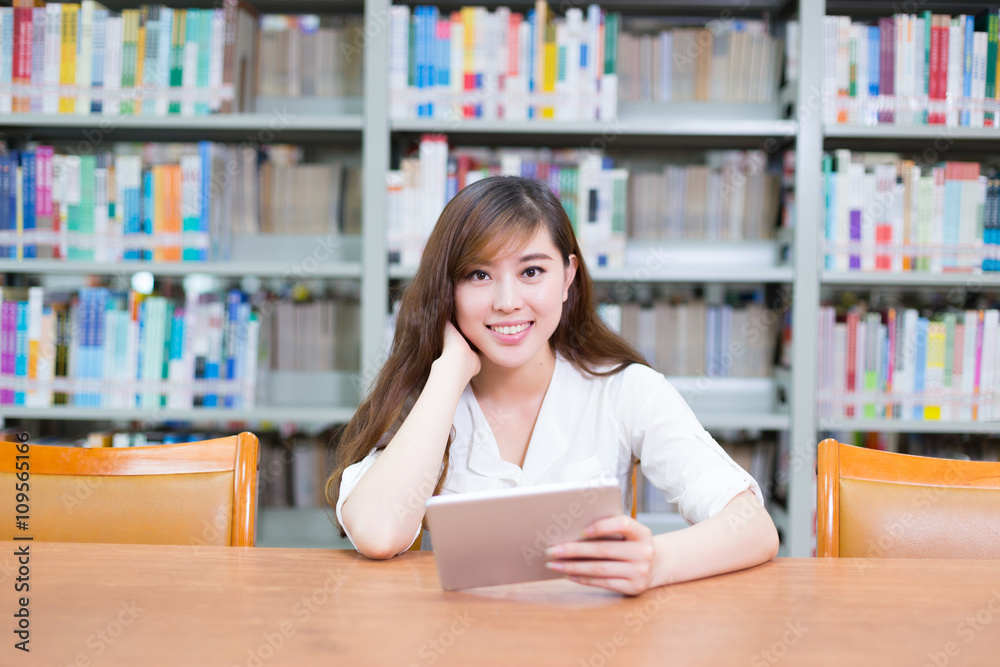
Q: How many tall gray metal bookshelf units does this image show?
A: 3